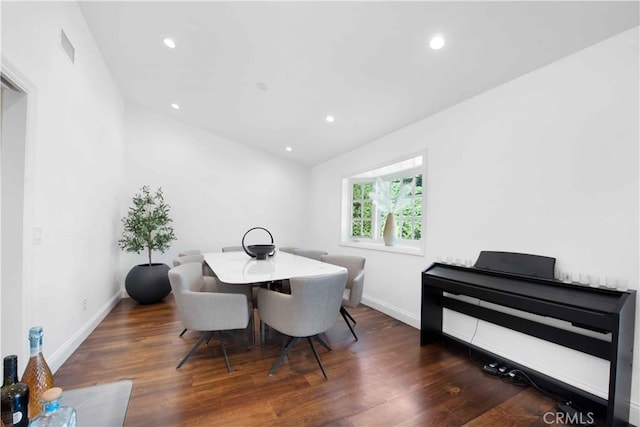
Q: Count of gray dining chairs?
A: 8